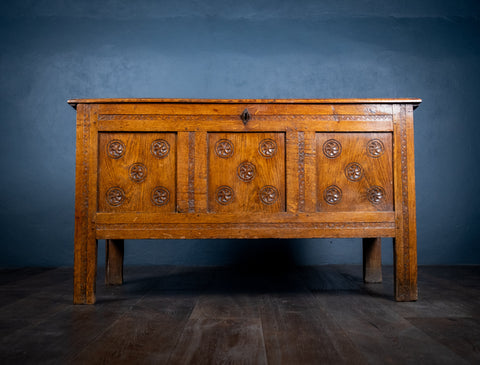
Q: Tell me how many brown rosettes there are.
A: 15